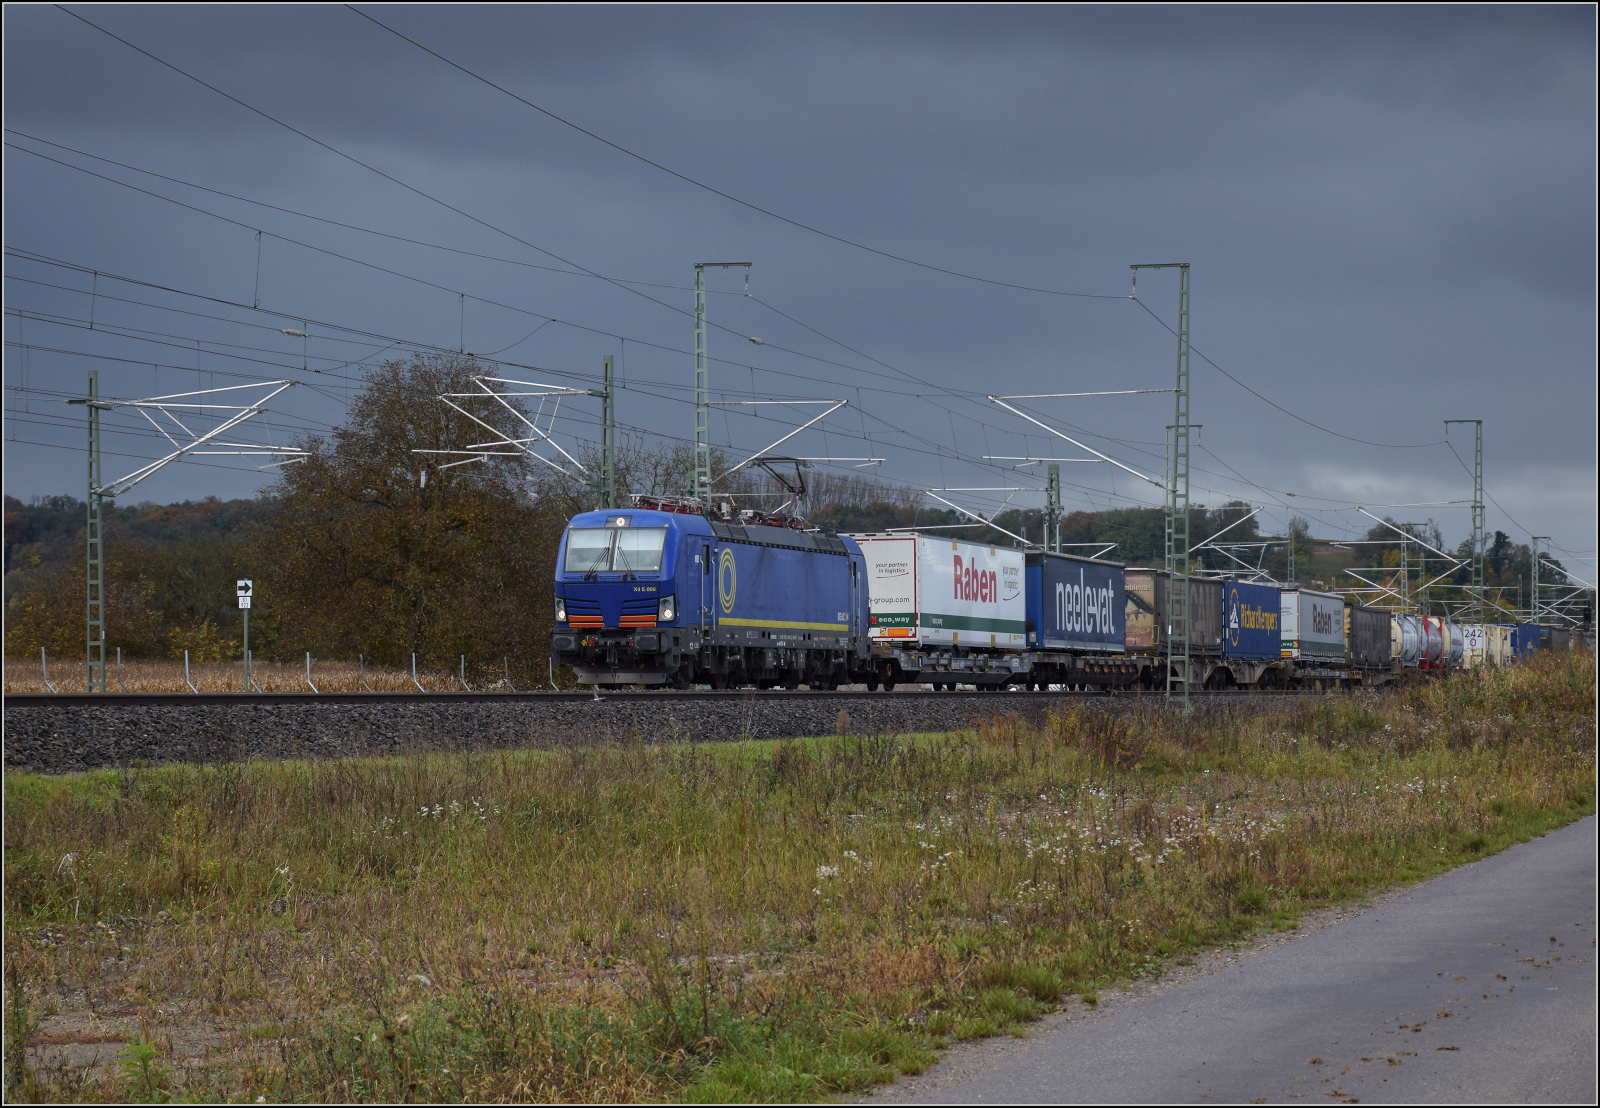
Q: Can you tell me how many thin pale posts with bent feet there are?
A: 10